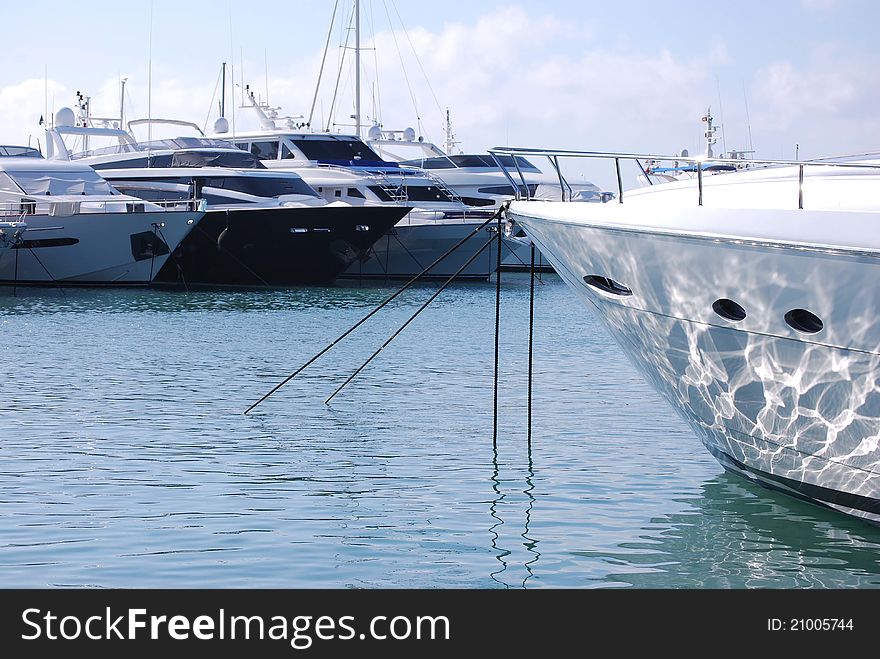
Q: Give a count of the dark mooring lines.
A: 4